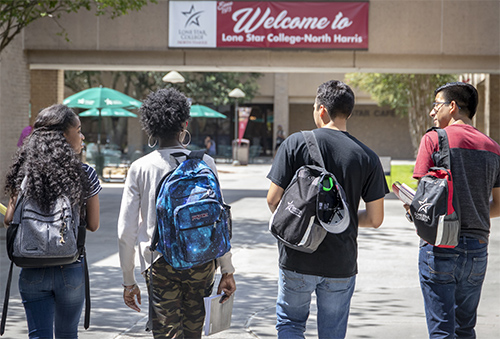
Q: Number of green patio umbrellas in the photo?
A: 3